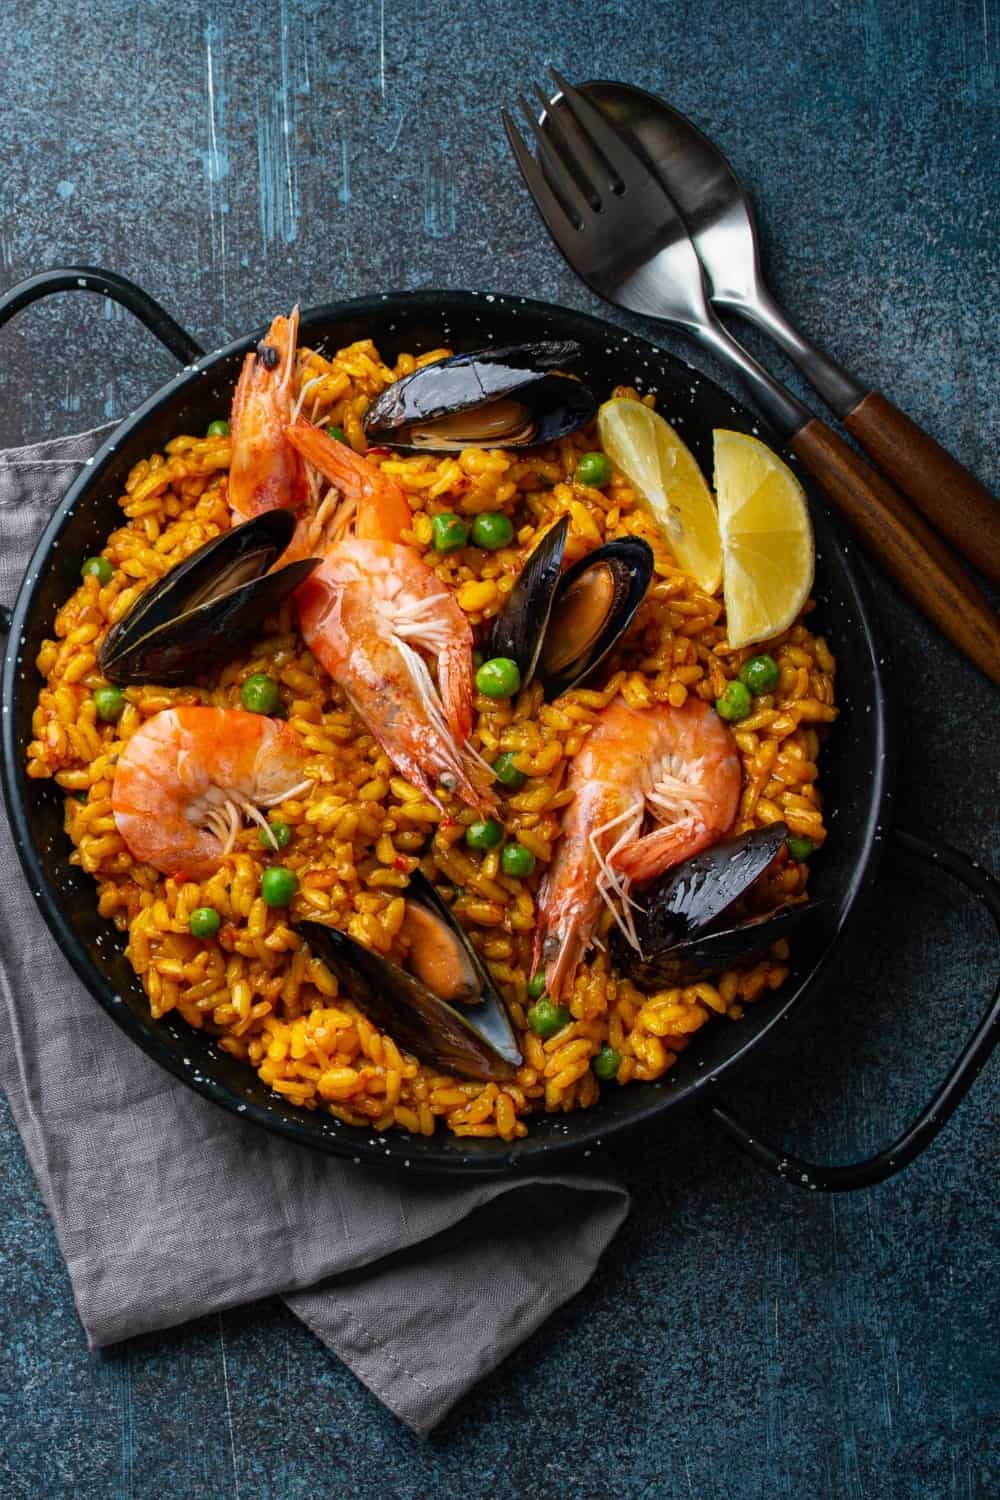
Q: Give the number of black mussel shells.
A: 5